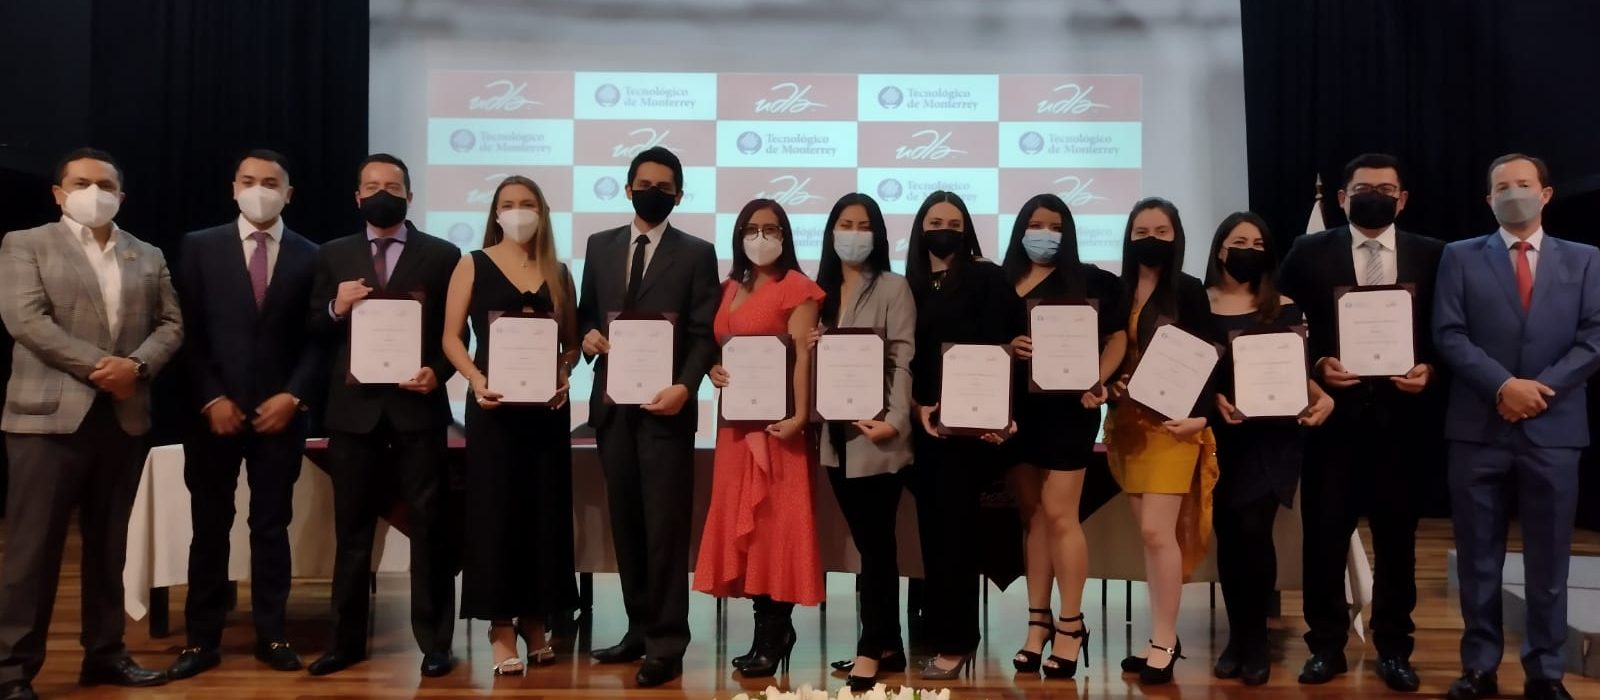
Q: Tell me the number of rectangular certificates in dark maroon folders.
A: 10